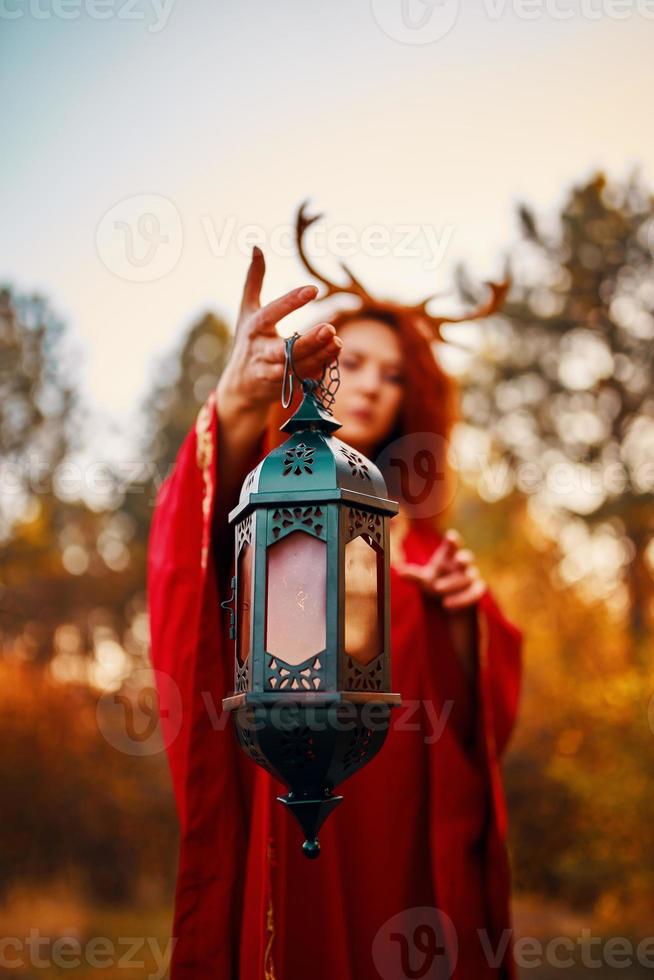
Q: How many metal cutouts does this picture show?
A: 12